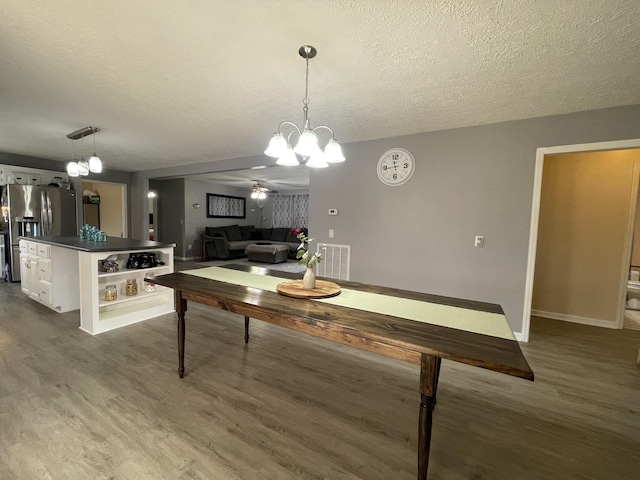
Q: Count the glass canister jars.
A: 3